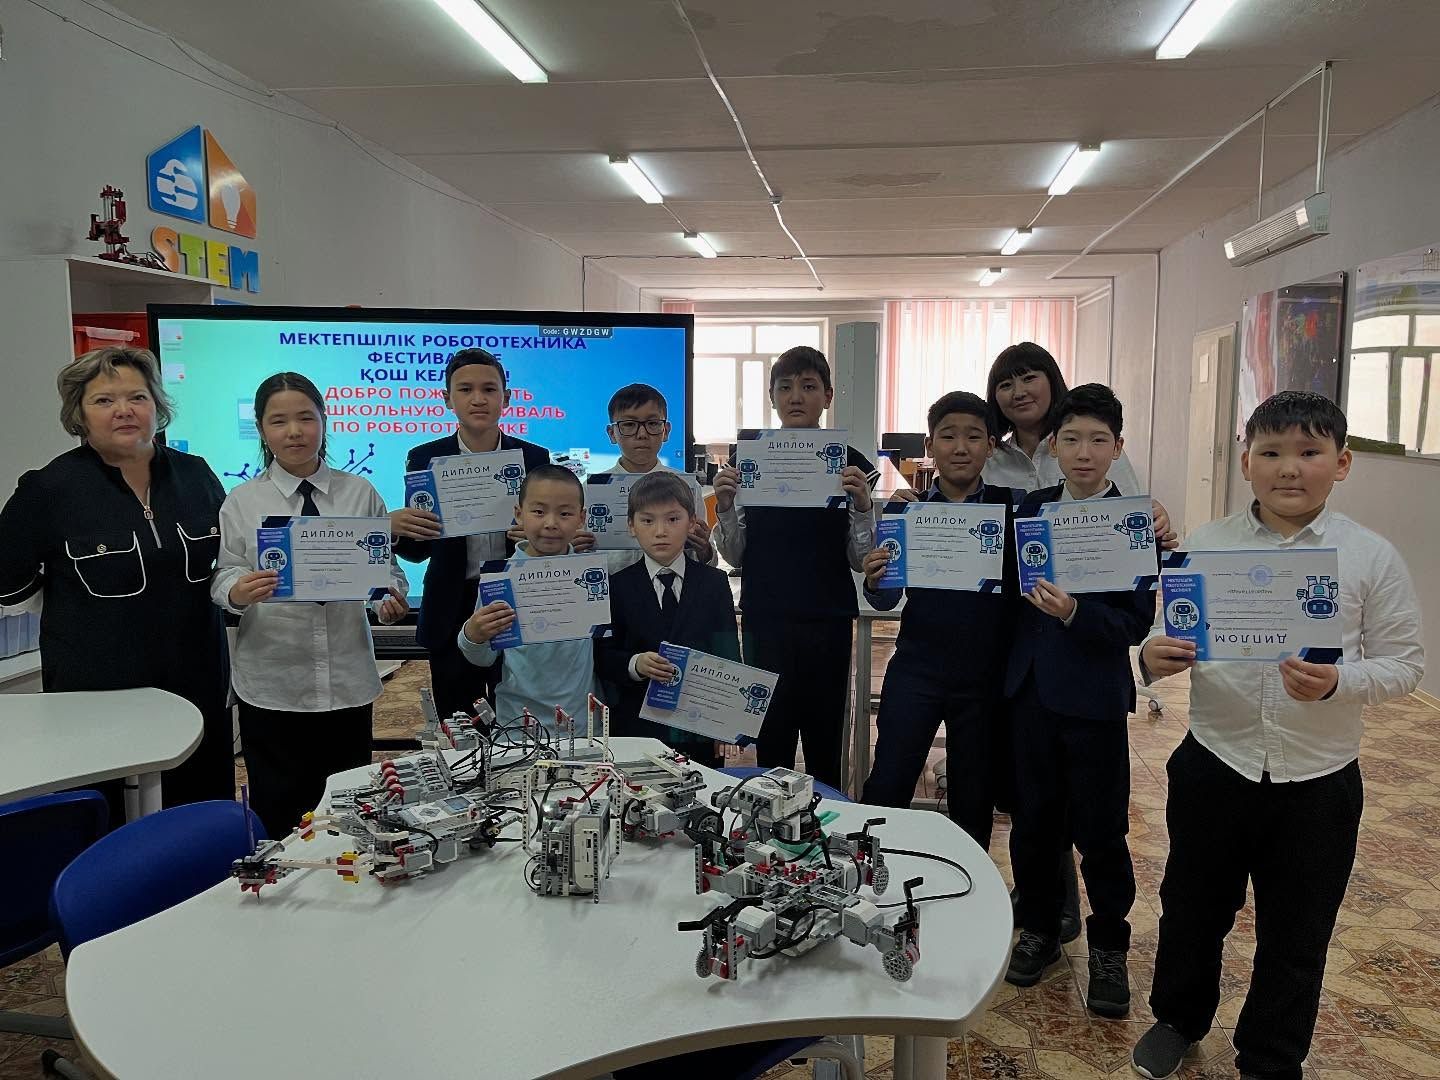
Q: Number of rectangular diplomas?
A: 9